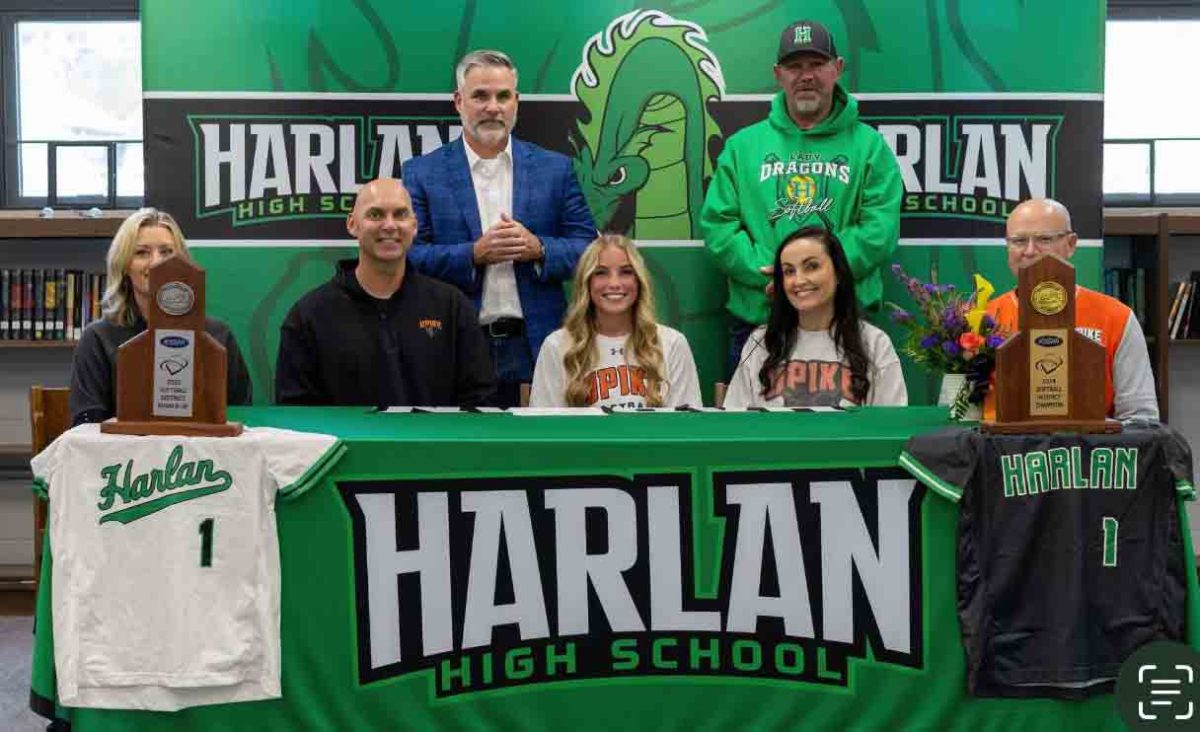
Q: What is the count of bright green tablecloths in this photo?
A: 1